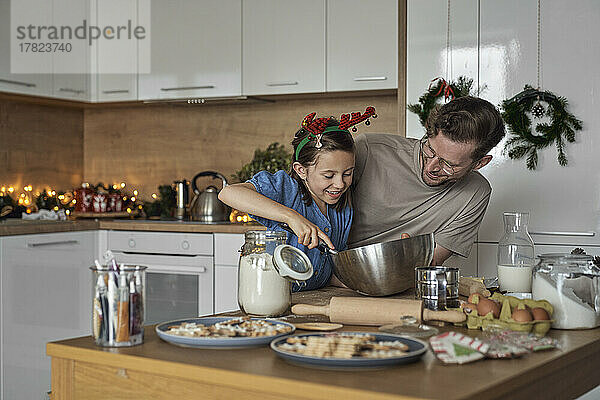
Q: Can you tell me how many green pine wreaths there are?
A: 2